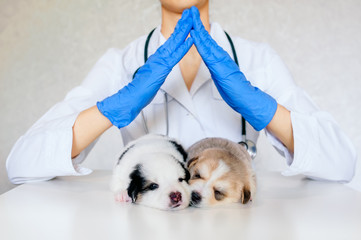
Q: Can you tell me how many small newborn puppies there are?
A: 2